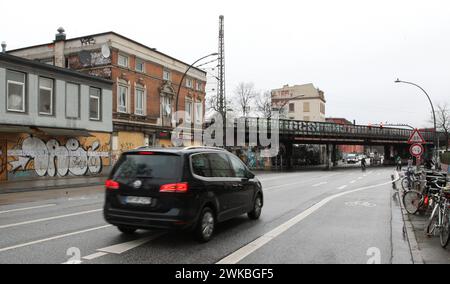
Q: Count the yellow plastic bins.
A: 0